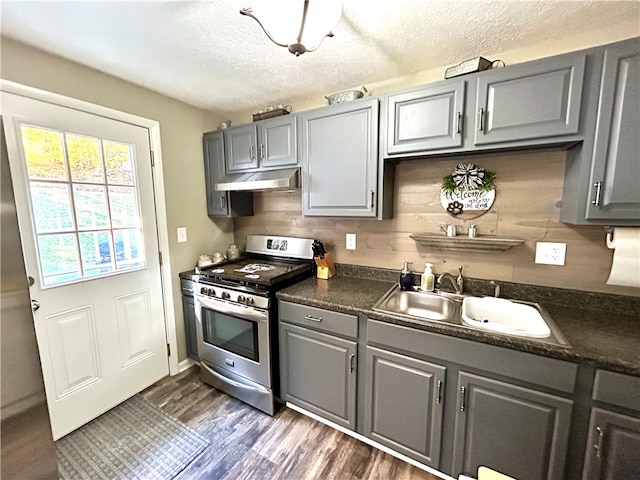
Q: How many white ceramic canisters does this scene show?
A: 3